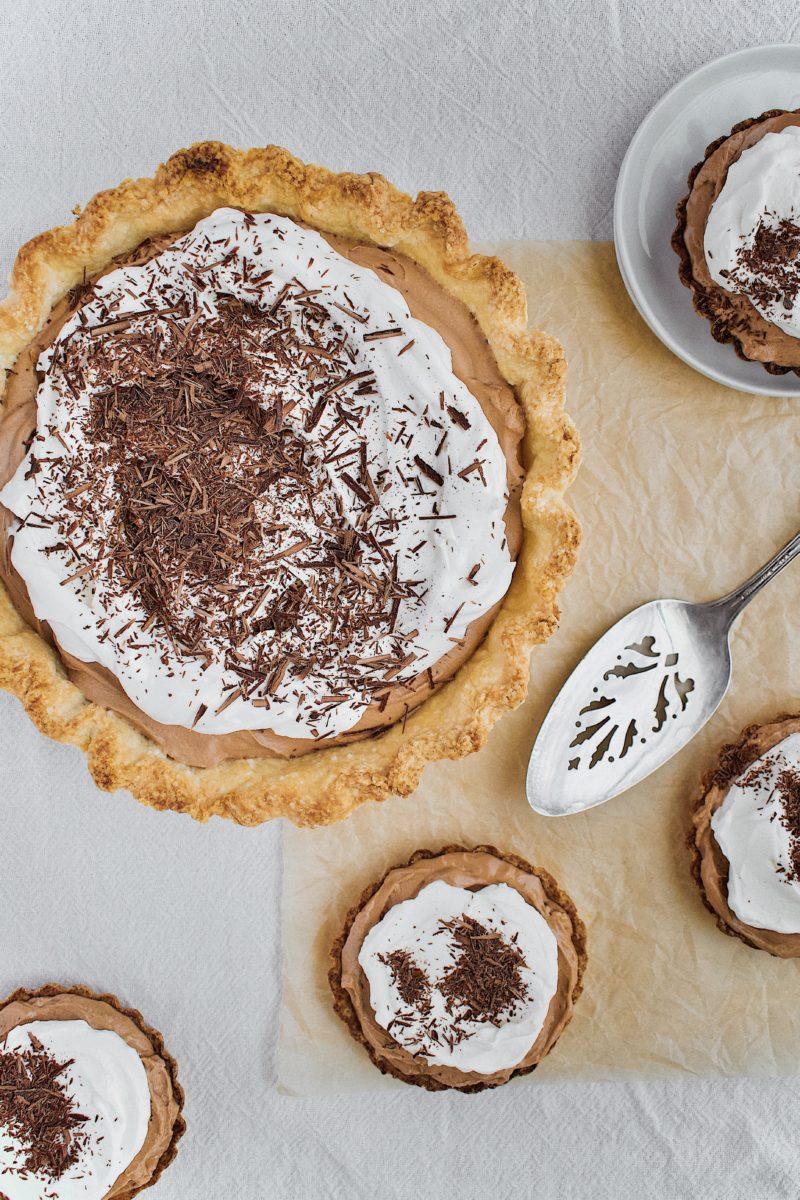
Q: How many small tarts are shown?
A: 4